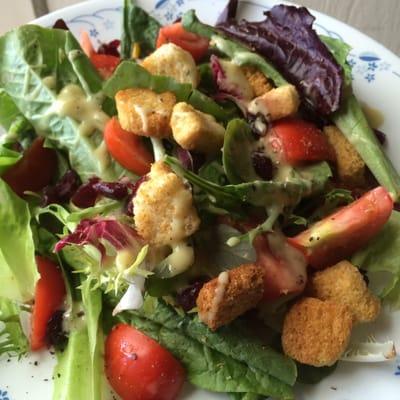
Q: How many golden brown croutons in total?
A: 10